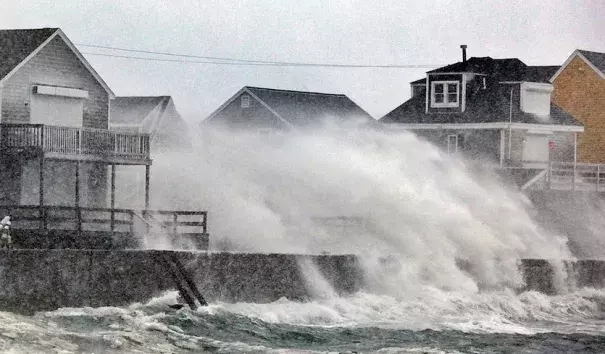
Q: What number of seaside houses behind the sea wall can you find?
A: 5